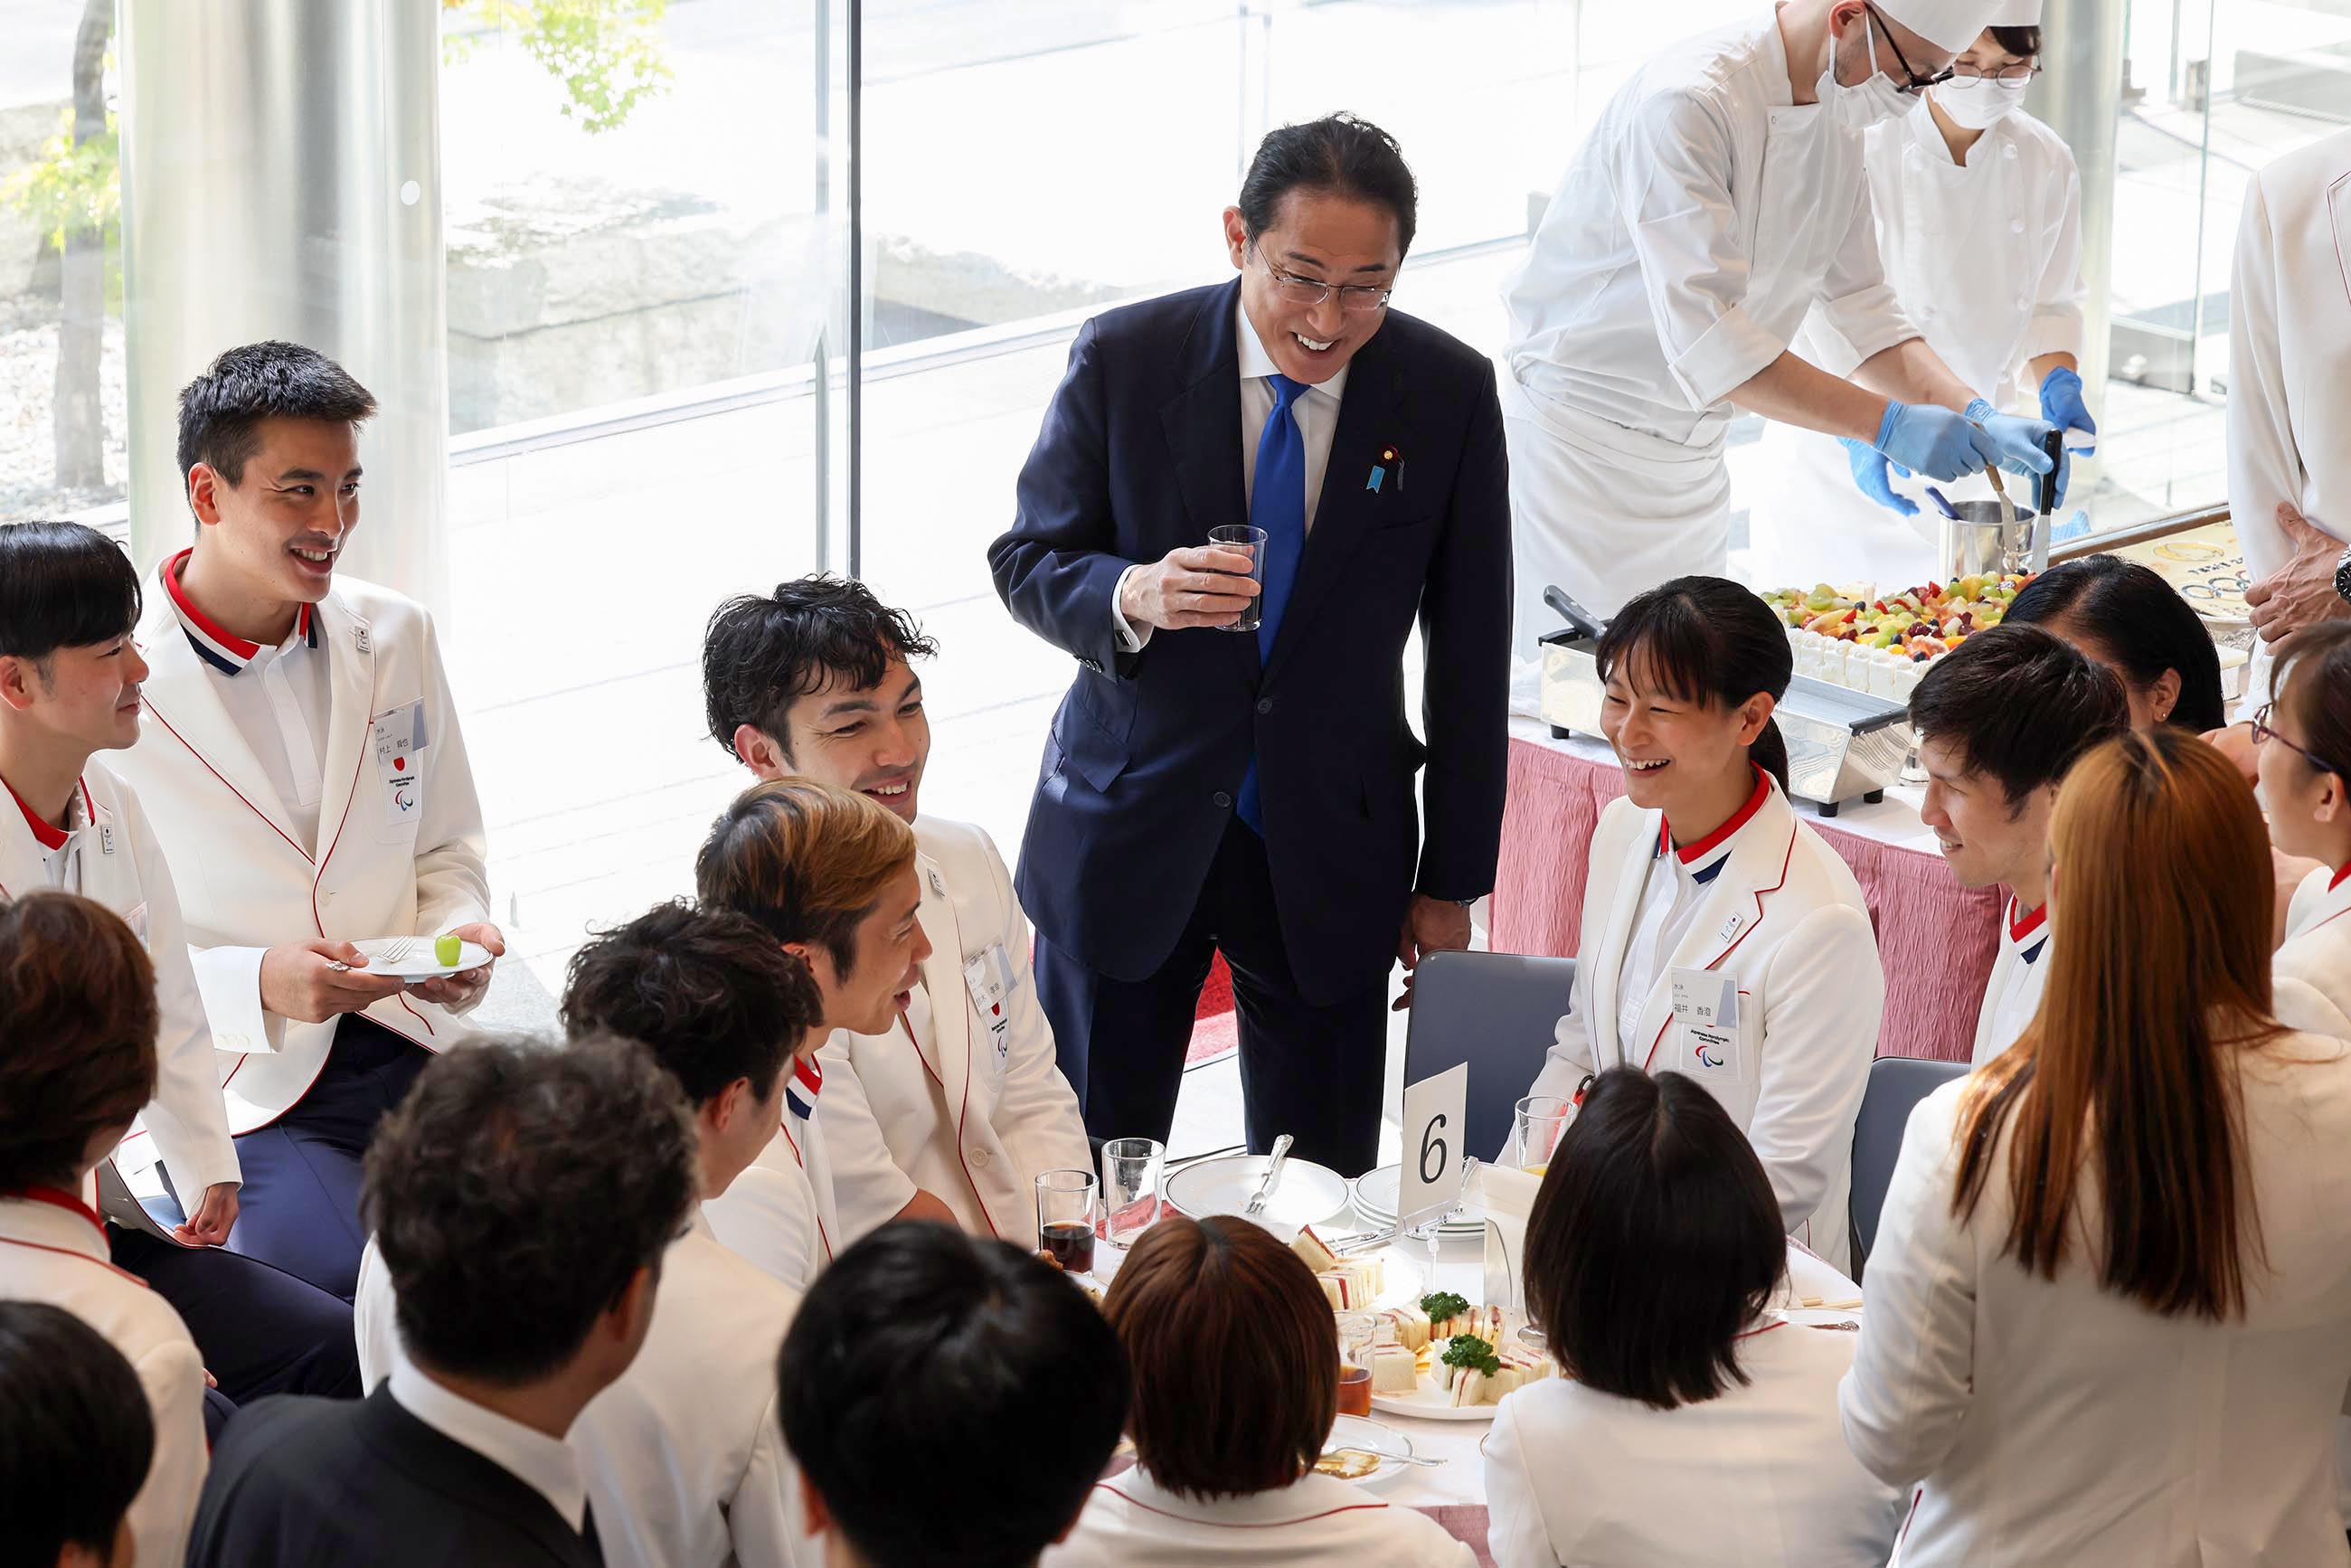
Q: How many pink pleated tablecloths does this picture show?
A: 1